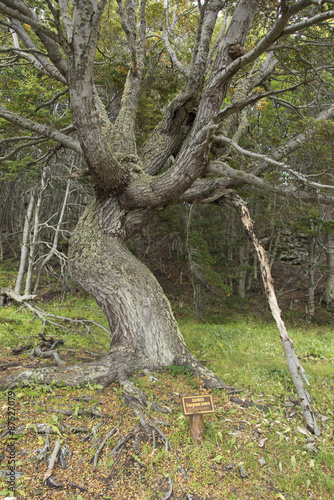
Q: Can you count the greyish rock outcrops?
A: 1